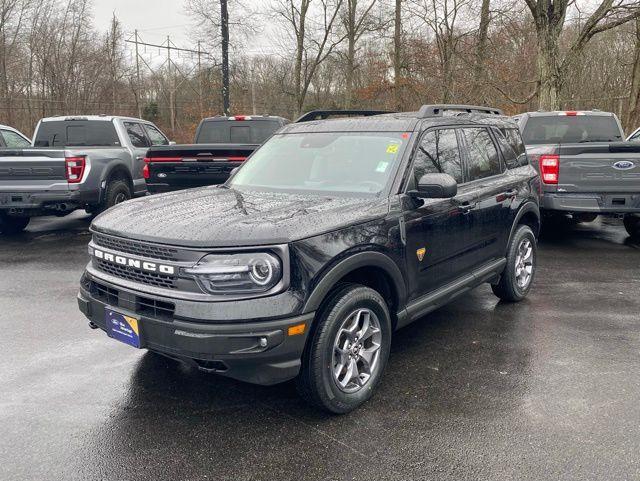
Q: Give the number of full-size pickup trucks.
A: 3